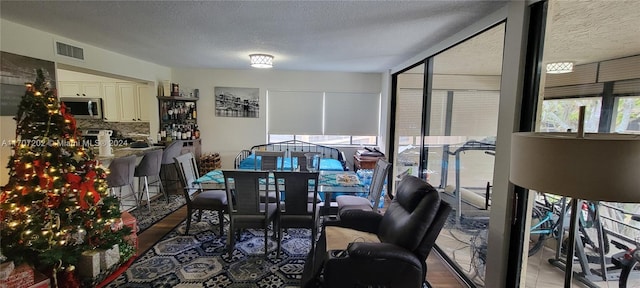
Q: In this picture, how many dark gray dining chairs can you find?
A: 6